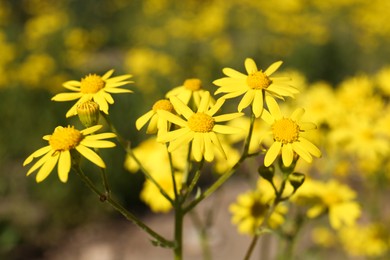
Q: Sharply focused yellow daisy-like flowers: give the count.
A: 7